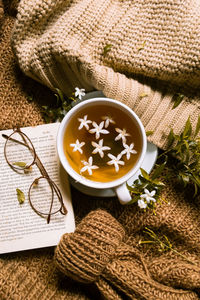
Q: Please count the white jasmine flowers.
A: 12